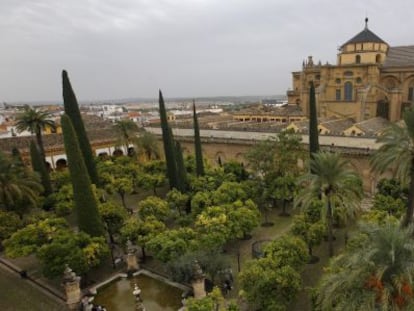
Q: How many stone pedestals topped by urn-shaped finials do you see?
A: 3